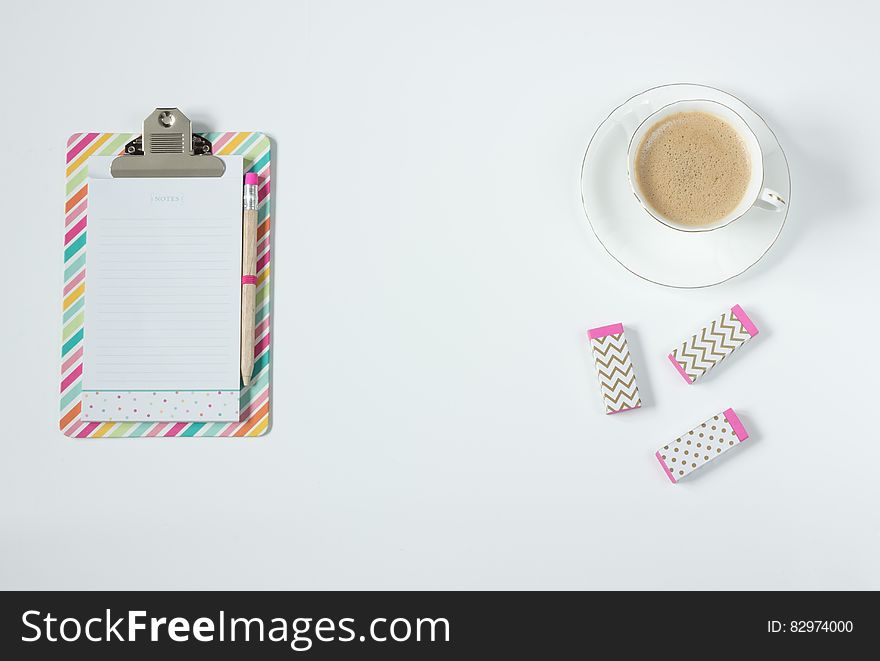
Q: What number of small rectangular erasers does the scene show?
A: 3